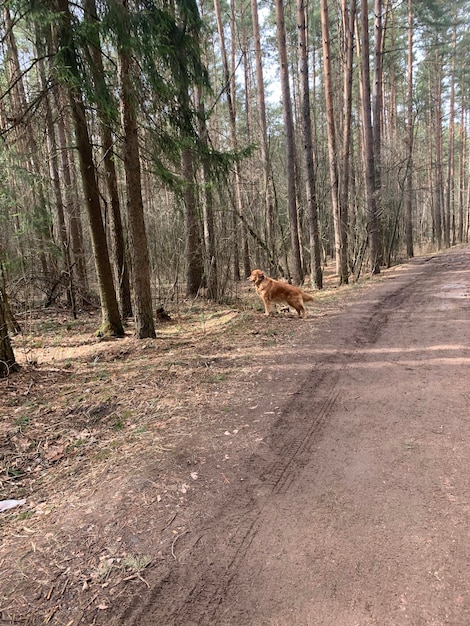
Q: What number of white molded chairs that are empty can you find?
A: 0